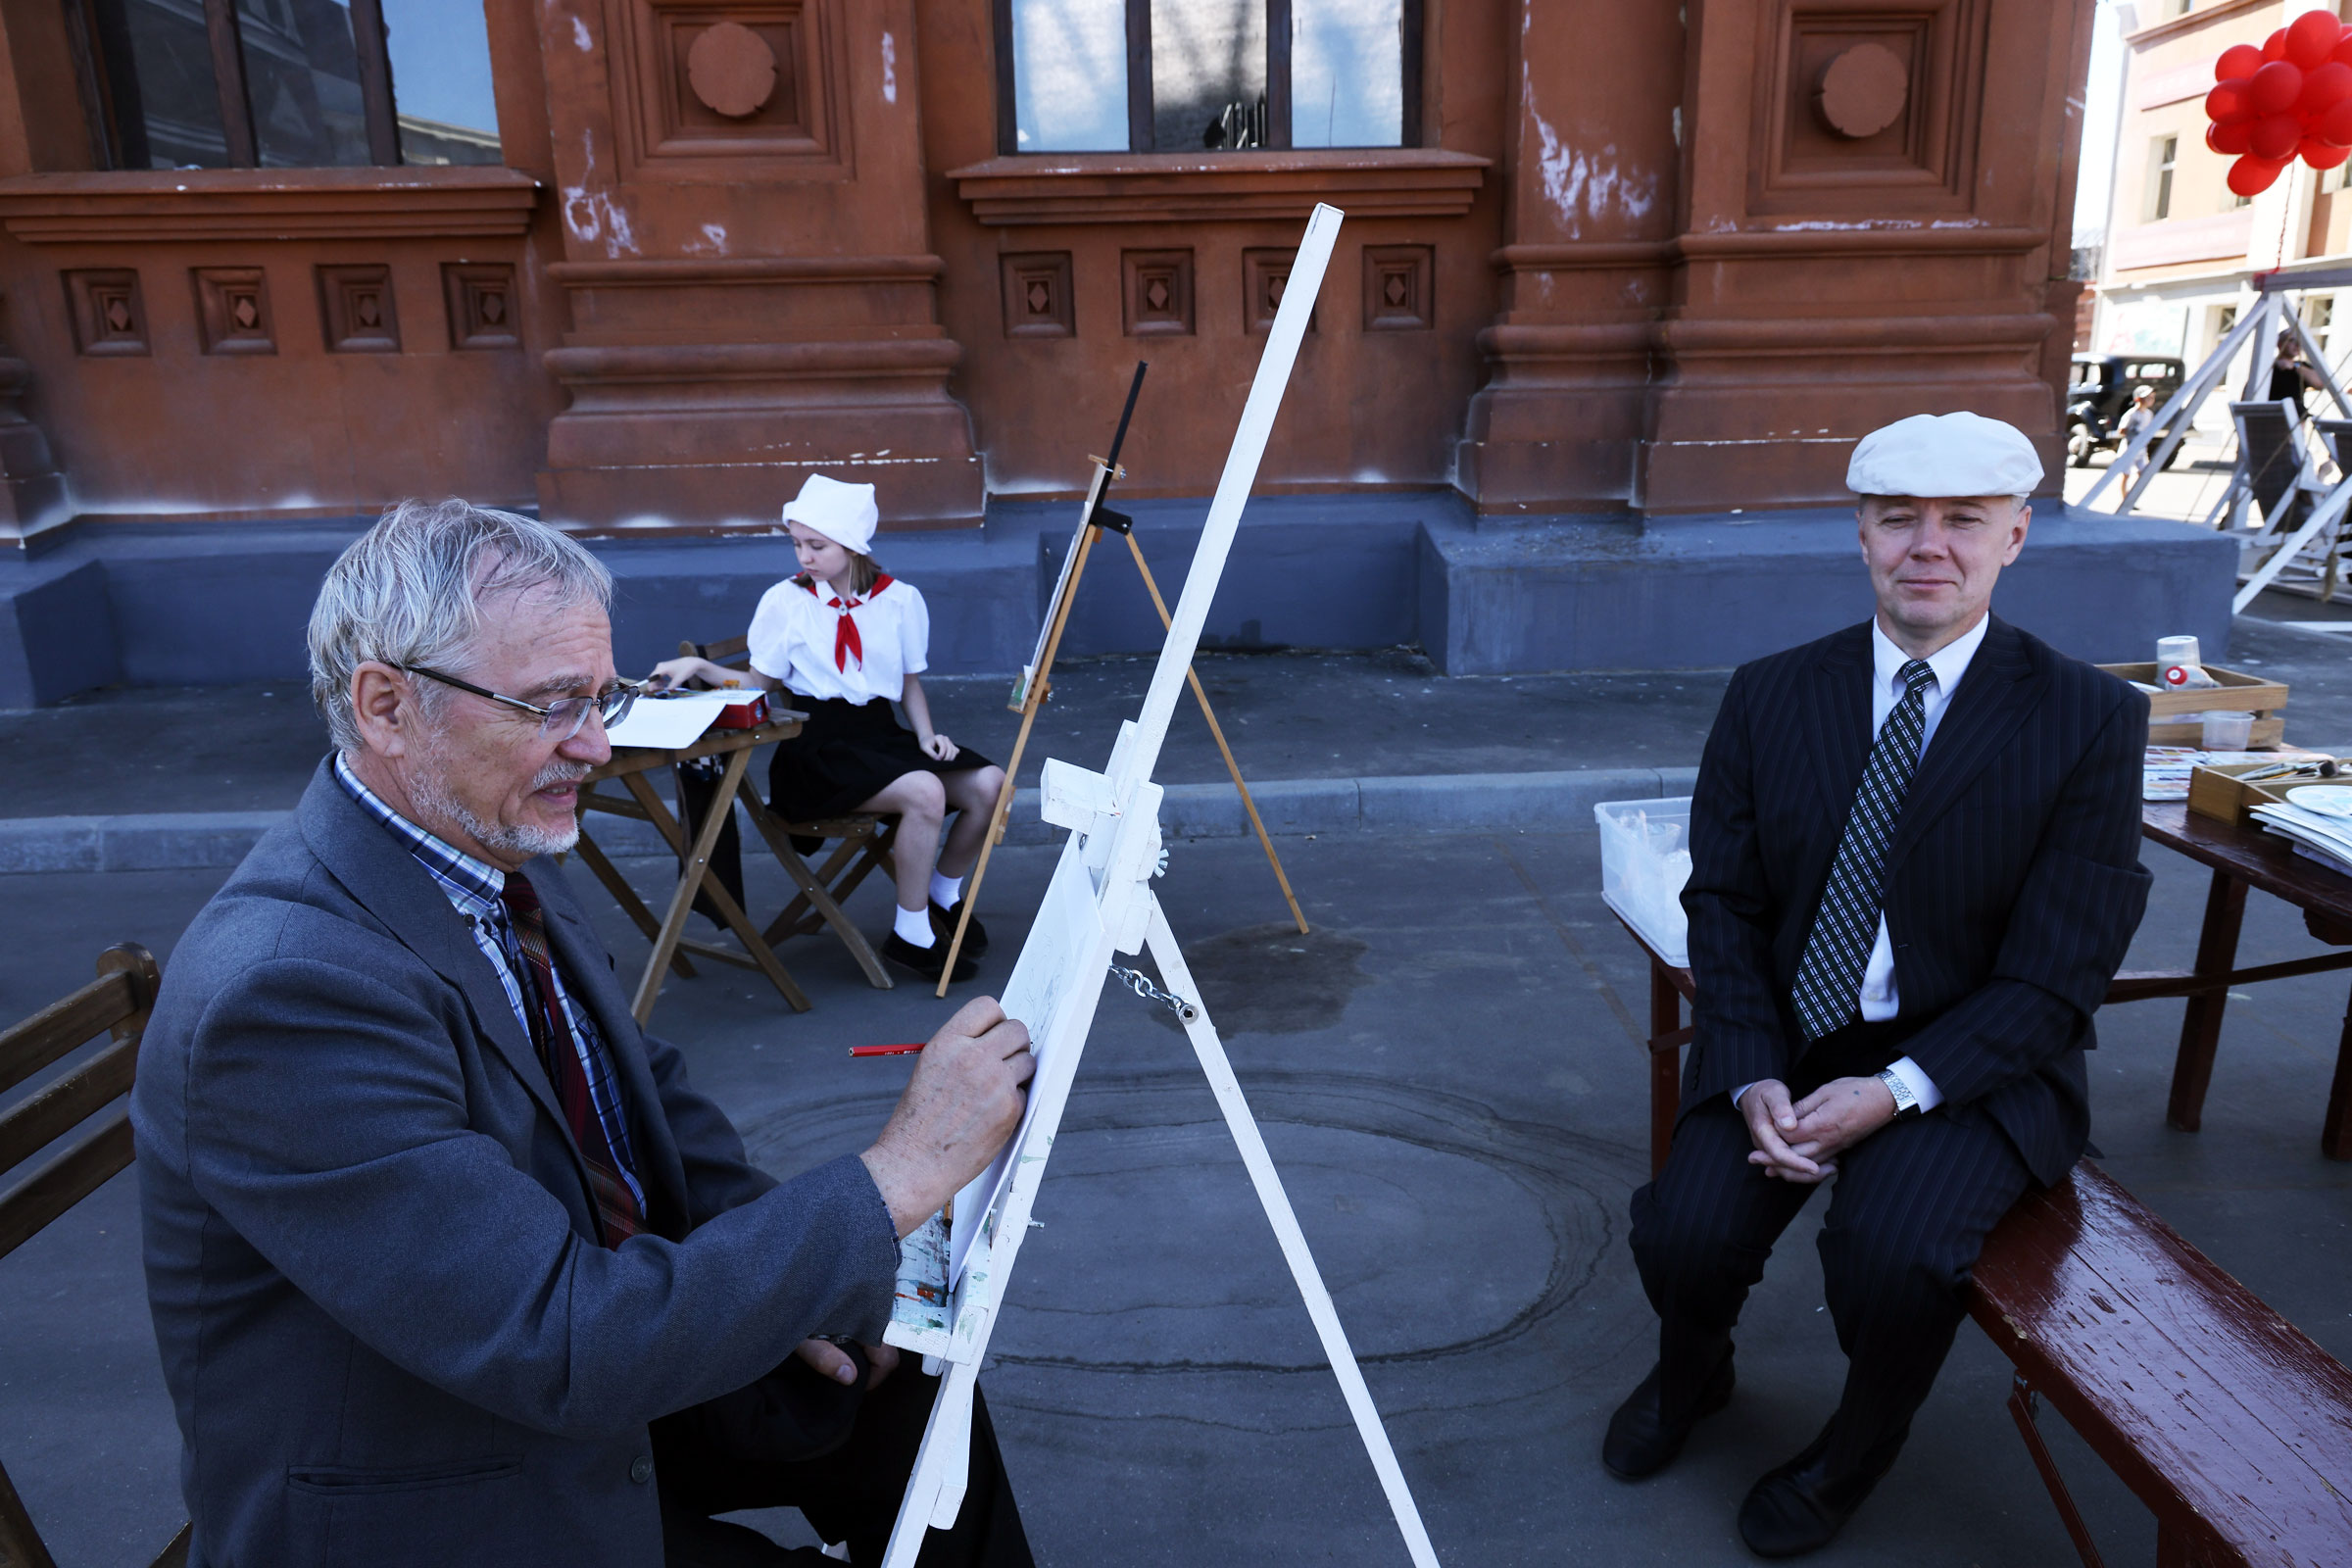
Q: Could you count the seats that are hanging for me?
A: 2